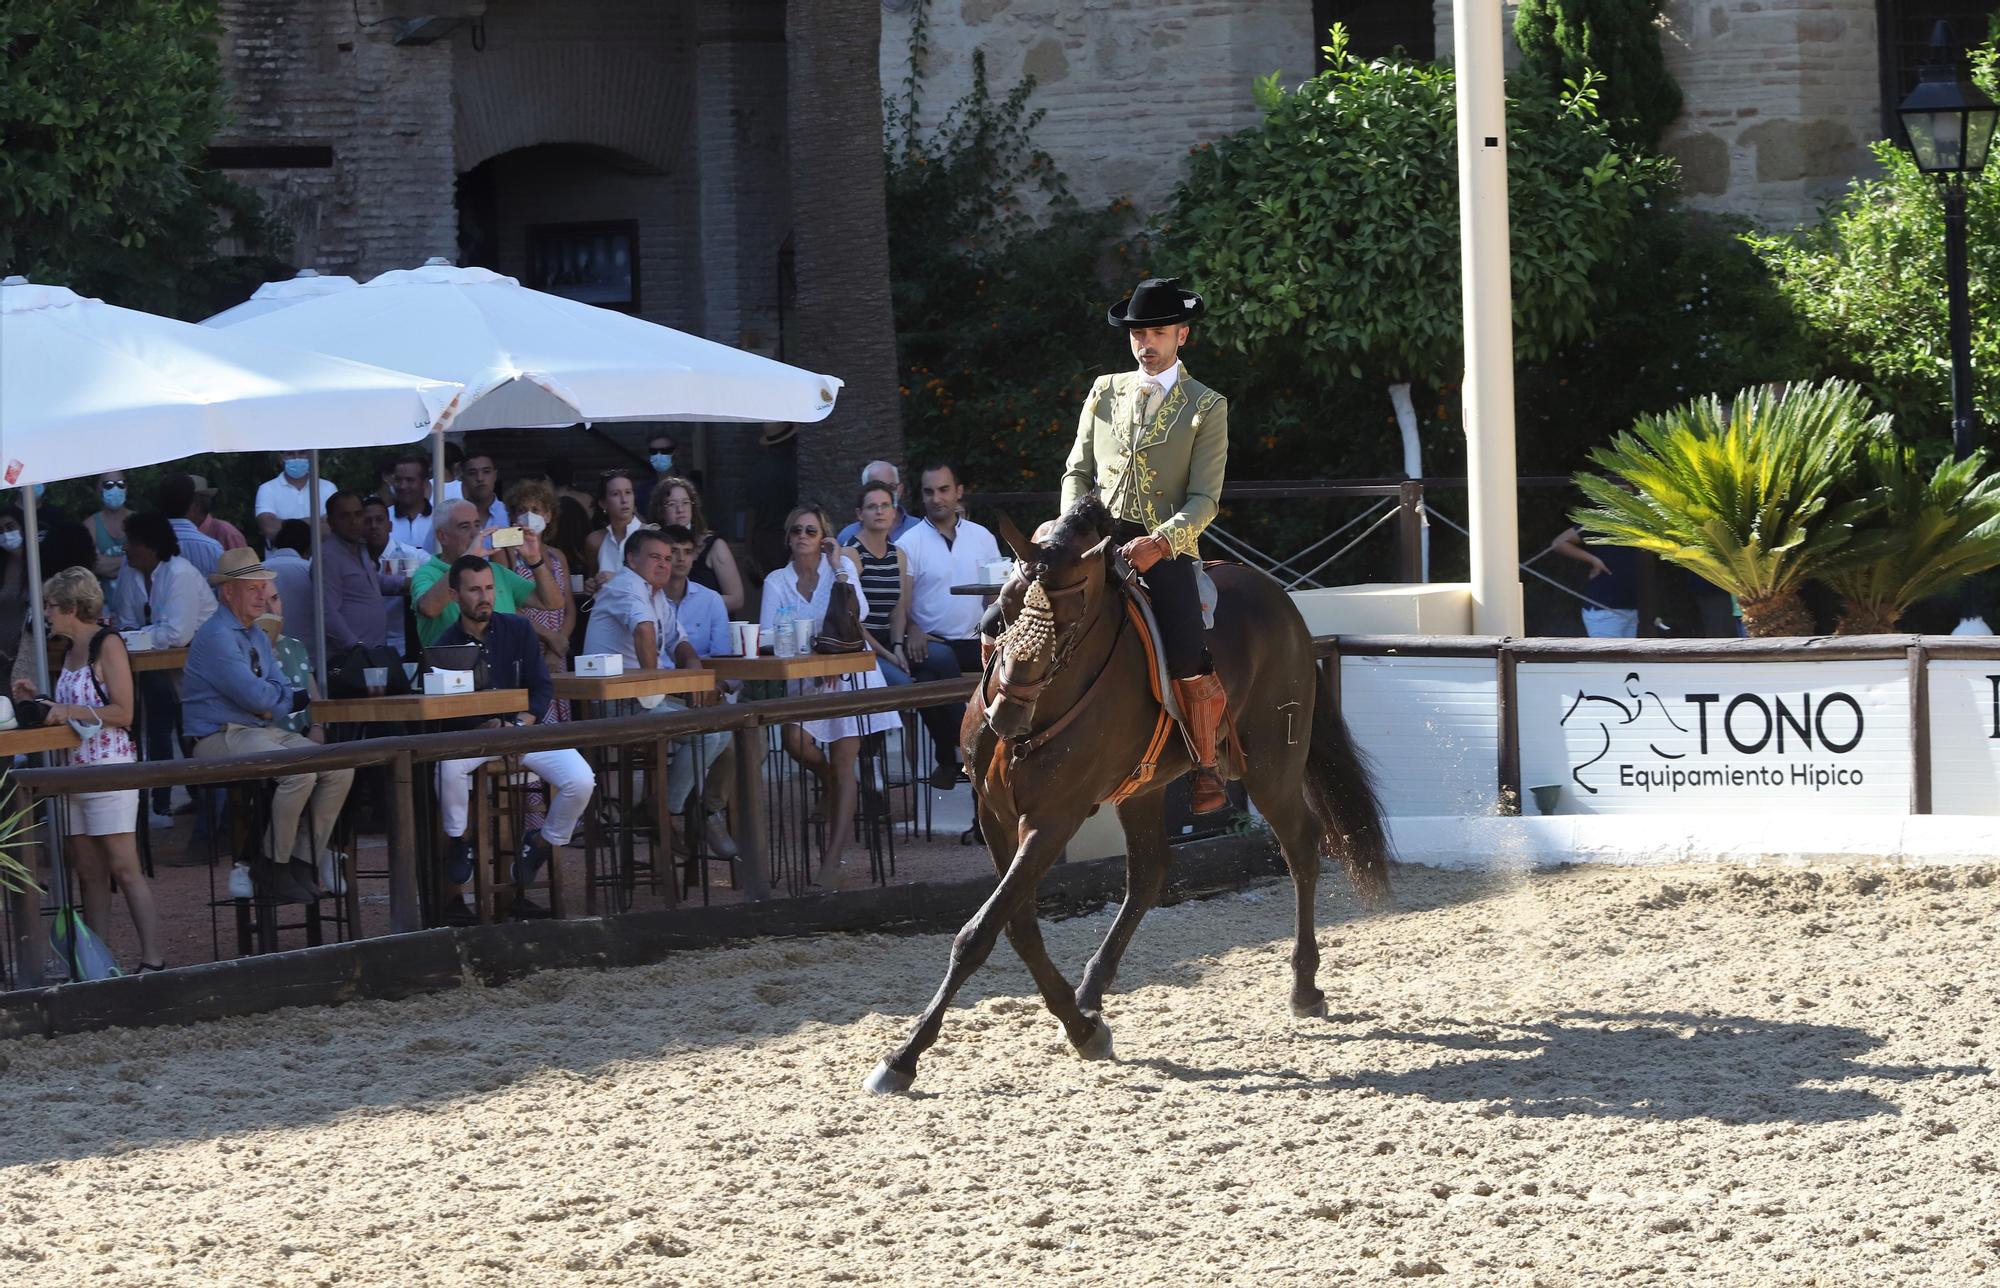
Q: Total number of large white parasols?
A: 3